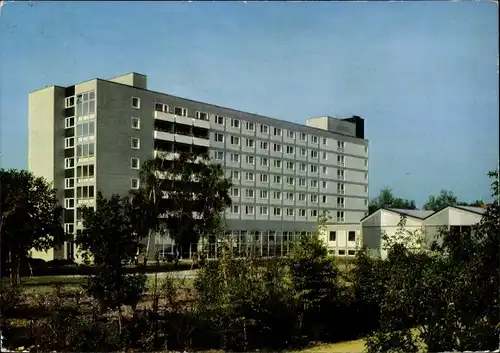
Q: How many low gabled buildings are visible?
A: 2